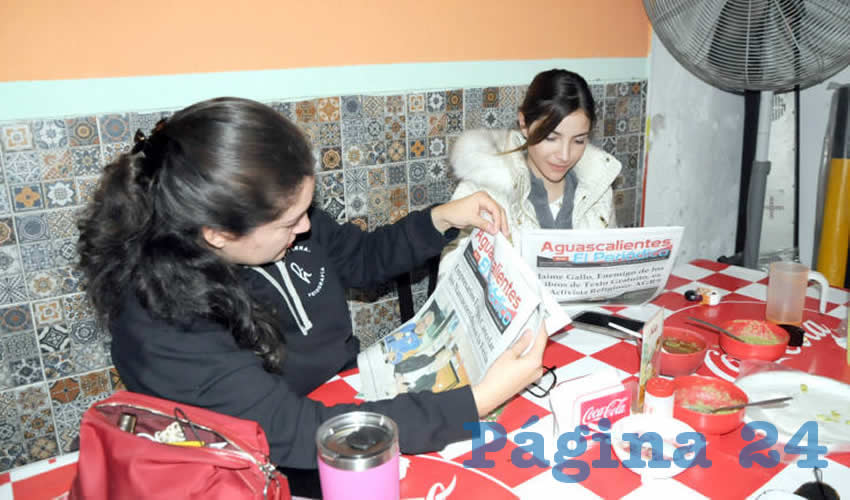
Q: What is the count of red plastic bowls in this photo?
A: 3